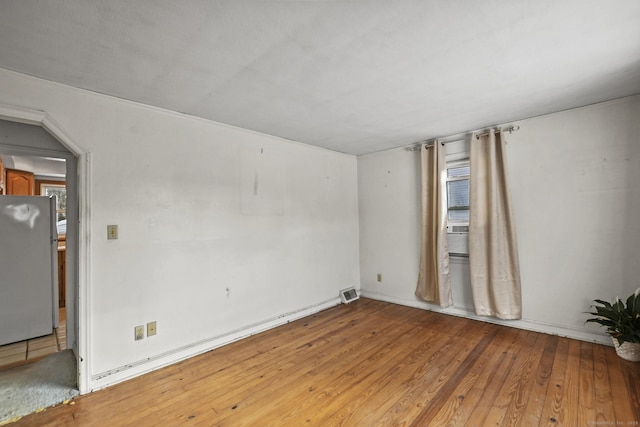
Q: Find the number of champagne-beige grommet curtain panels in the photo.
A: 2